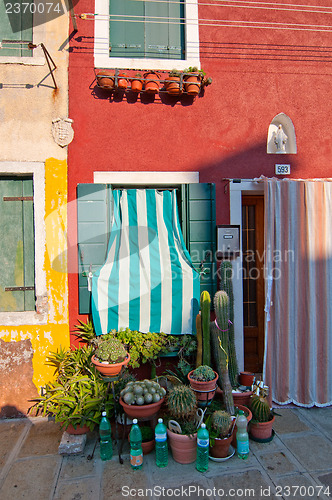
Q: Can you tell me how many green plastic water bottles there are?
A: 5